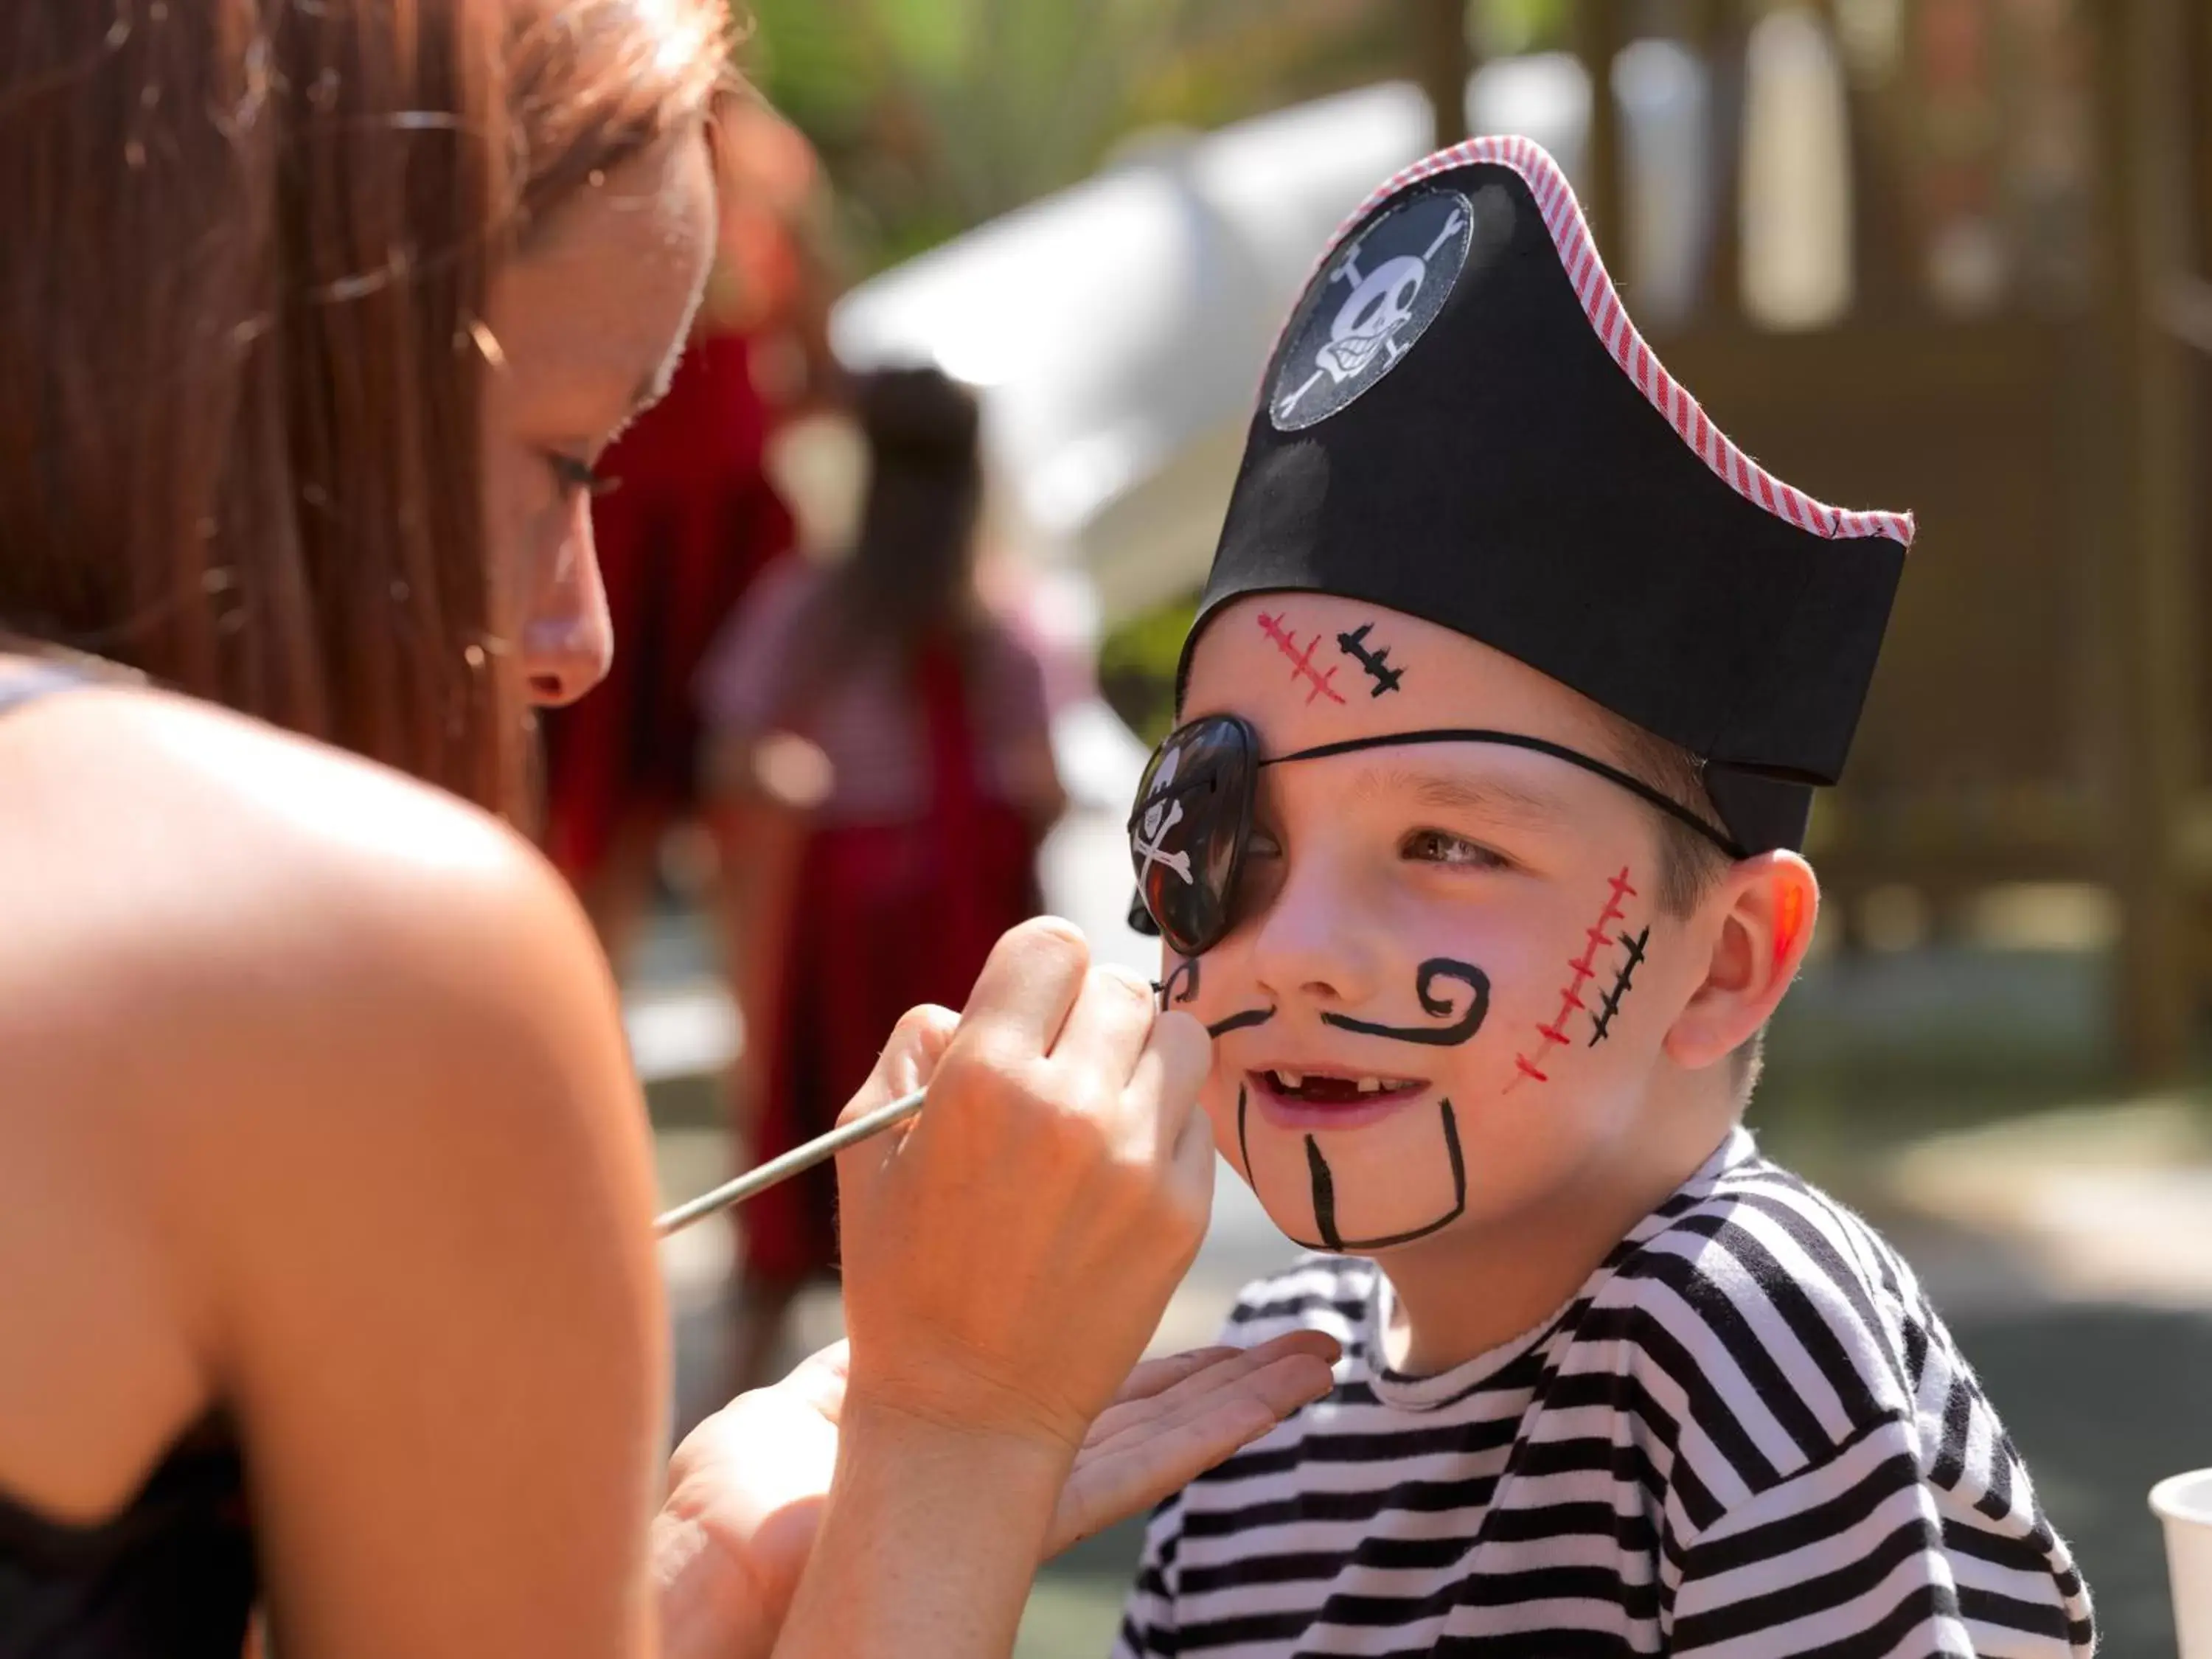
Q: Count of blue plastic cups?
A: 0